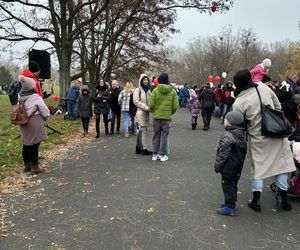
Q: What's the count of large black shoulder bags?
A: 1